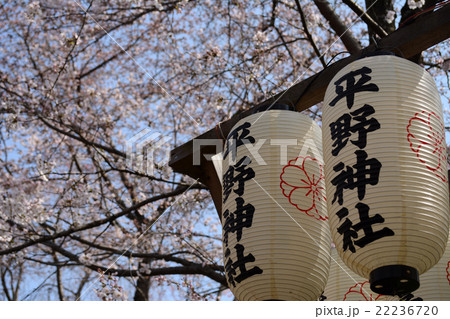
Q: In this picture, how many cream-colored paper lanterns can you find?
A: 4